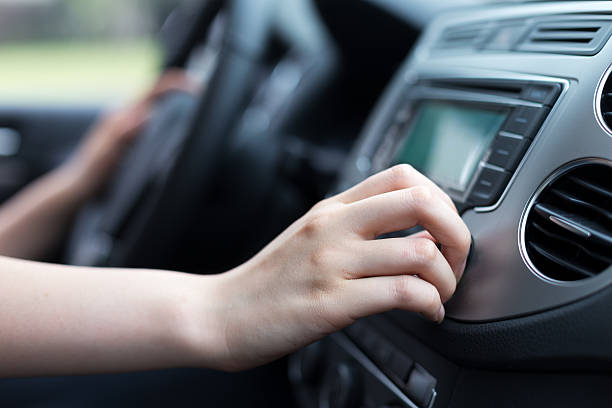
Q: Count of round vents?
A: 2